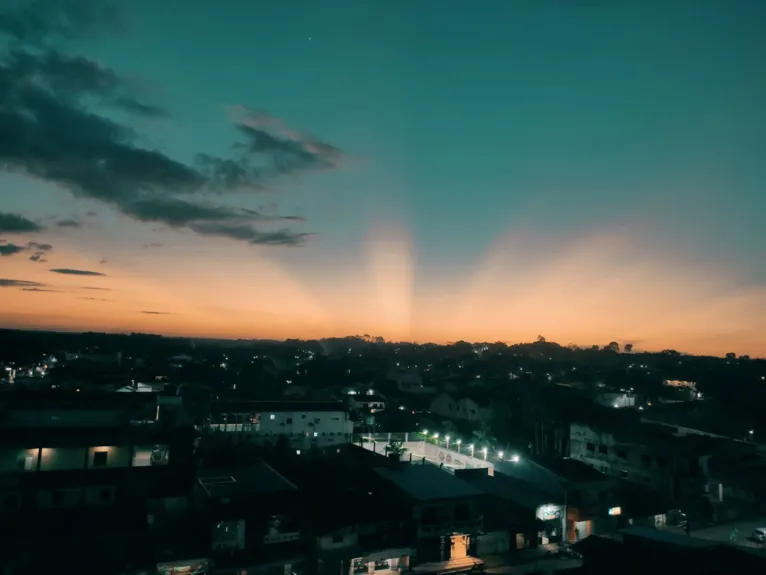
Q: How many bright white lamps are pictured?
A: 8